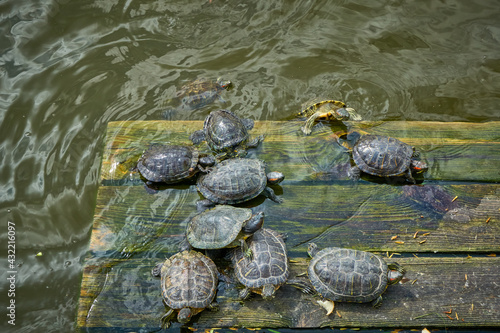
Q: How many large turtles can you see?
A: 8